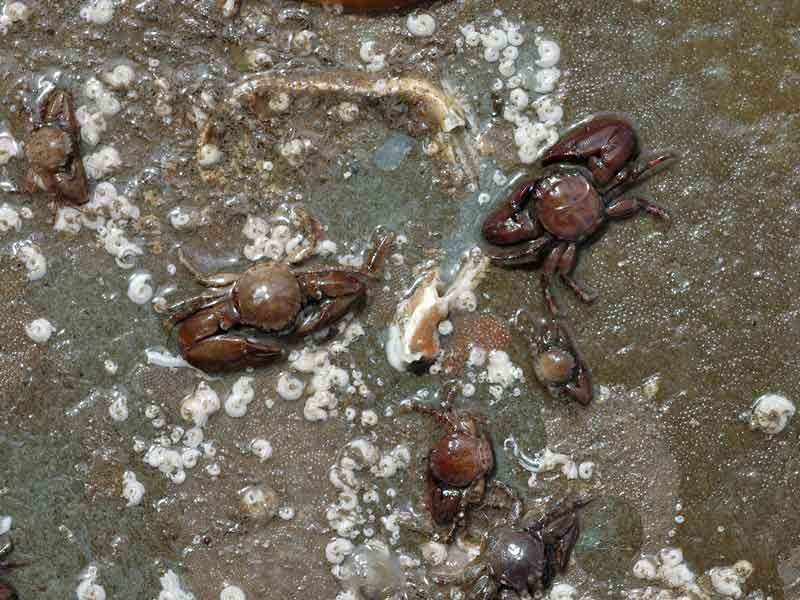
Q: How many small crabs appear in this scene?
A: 6